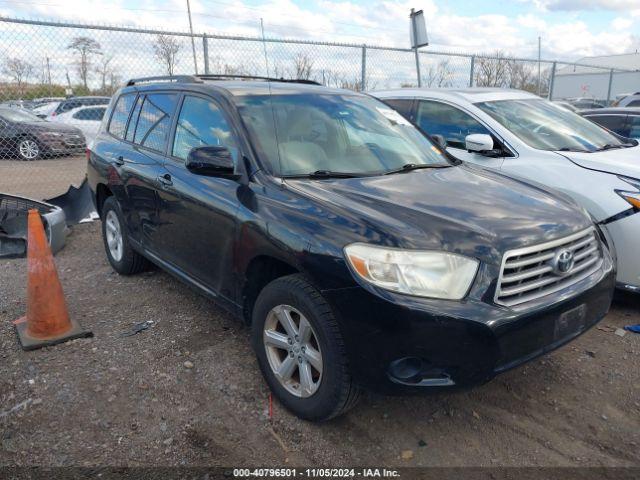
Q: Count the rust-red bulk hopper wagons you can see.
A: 0